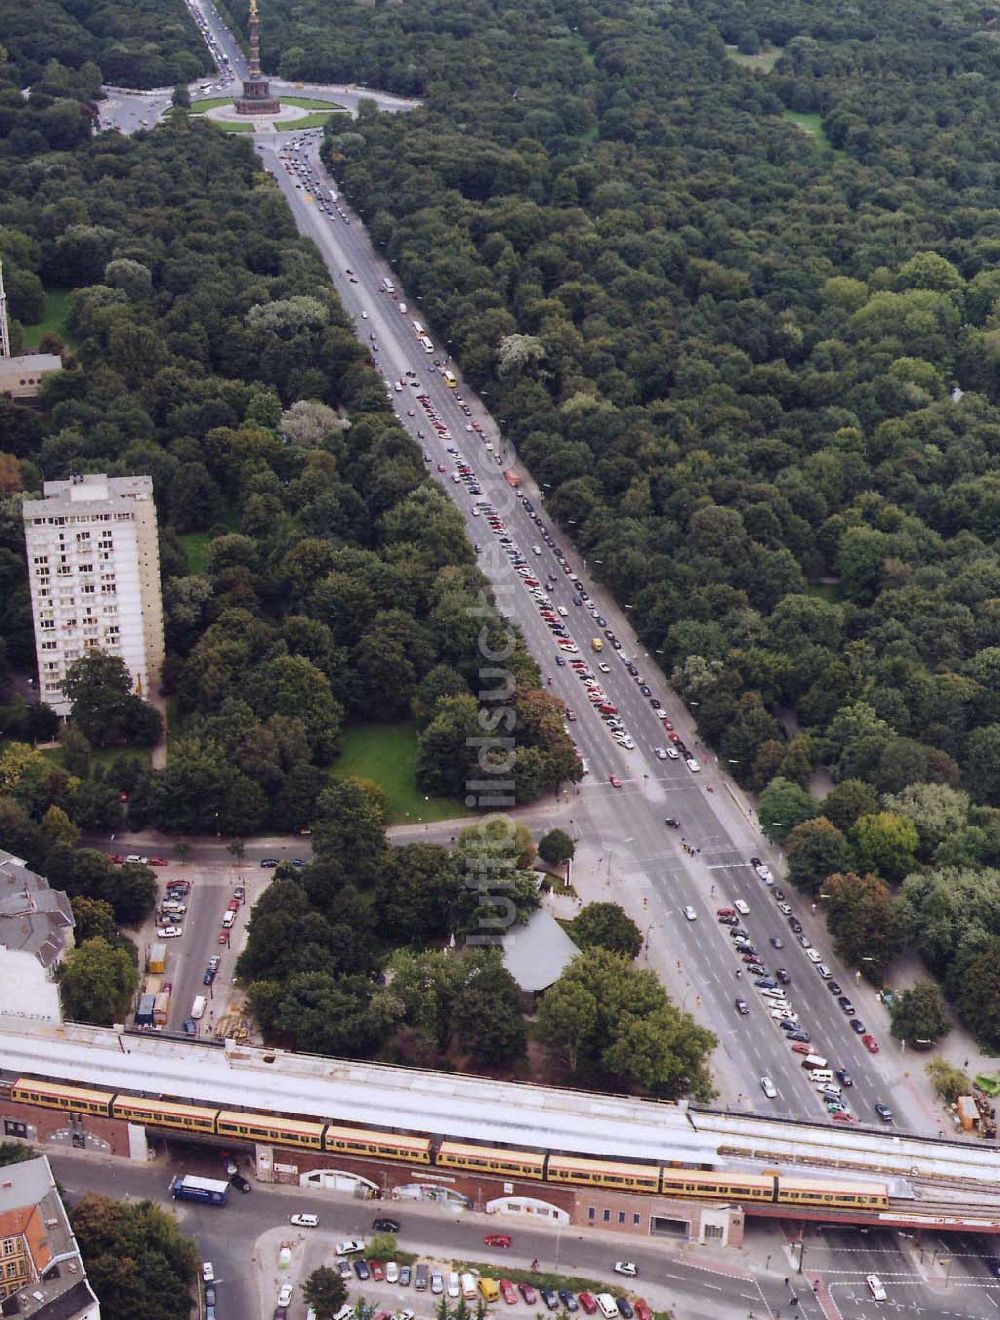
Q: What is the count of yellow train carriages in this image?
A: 8